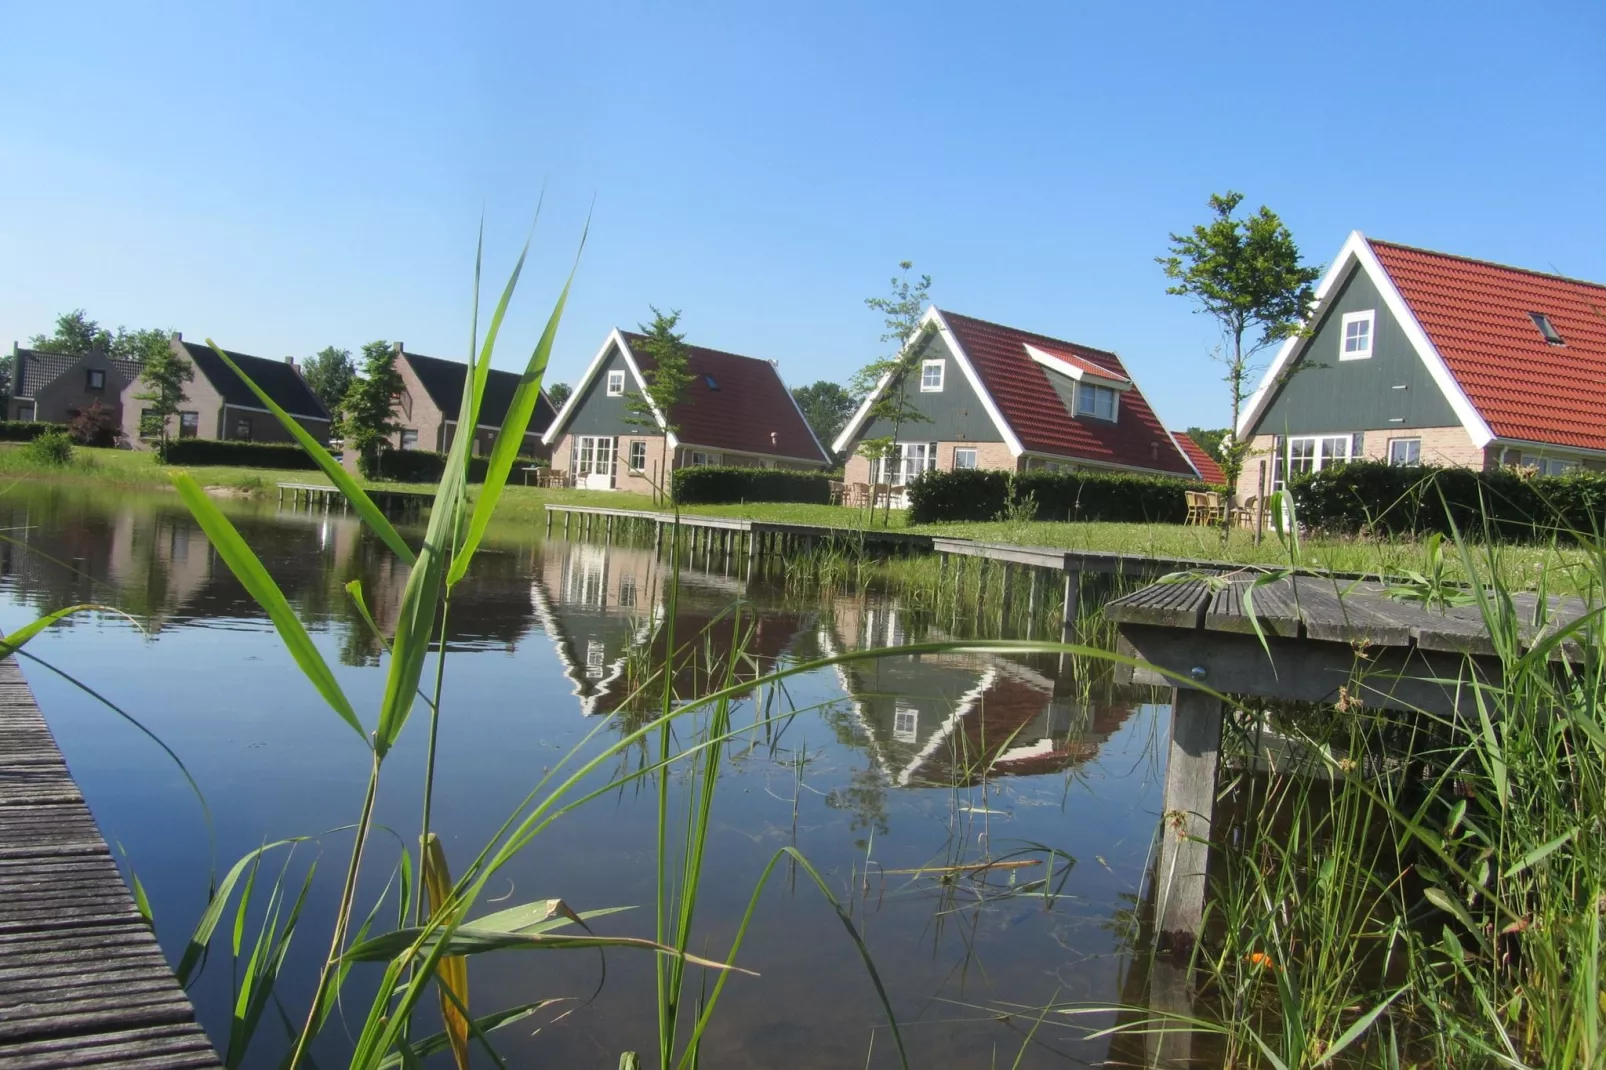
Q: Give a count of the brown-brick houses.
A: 3